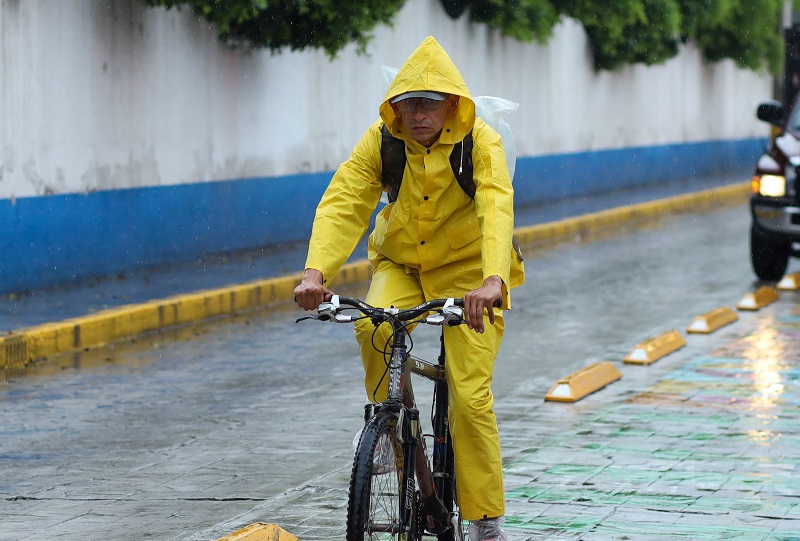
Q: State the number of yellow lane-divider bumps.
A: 6